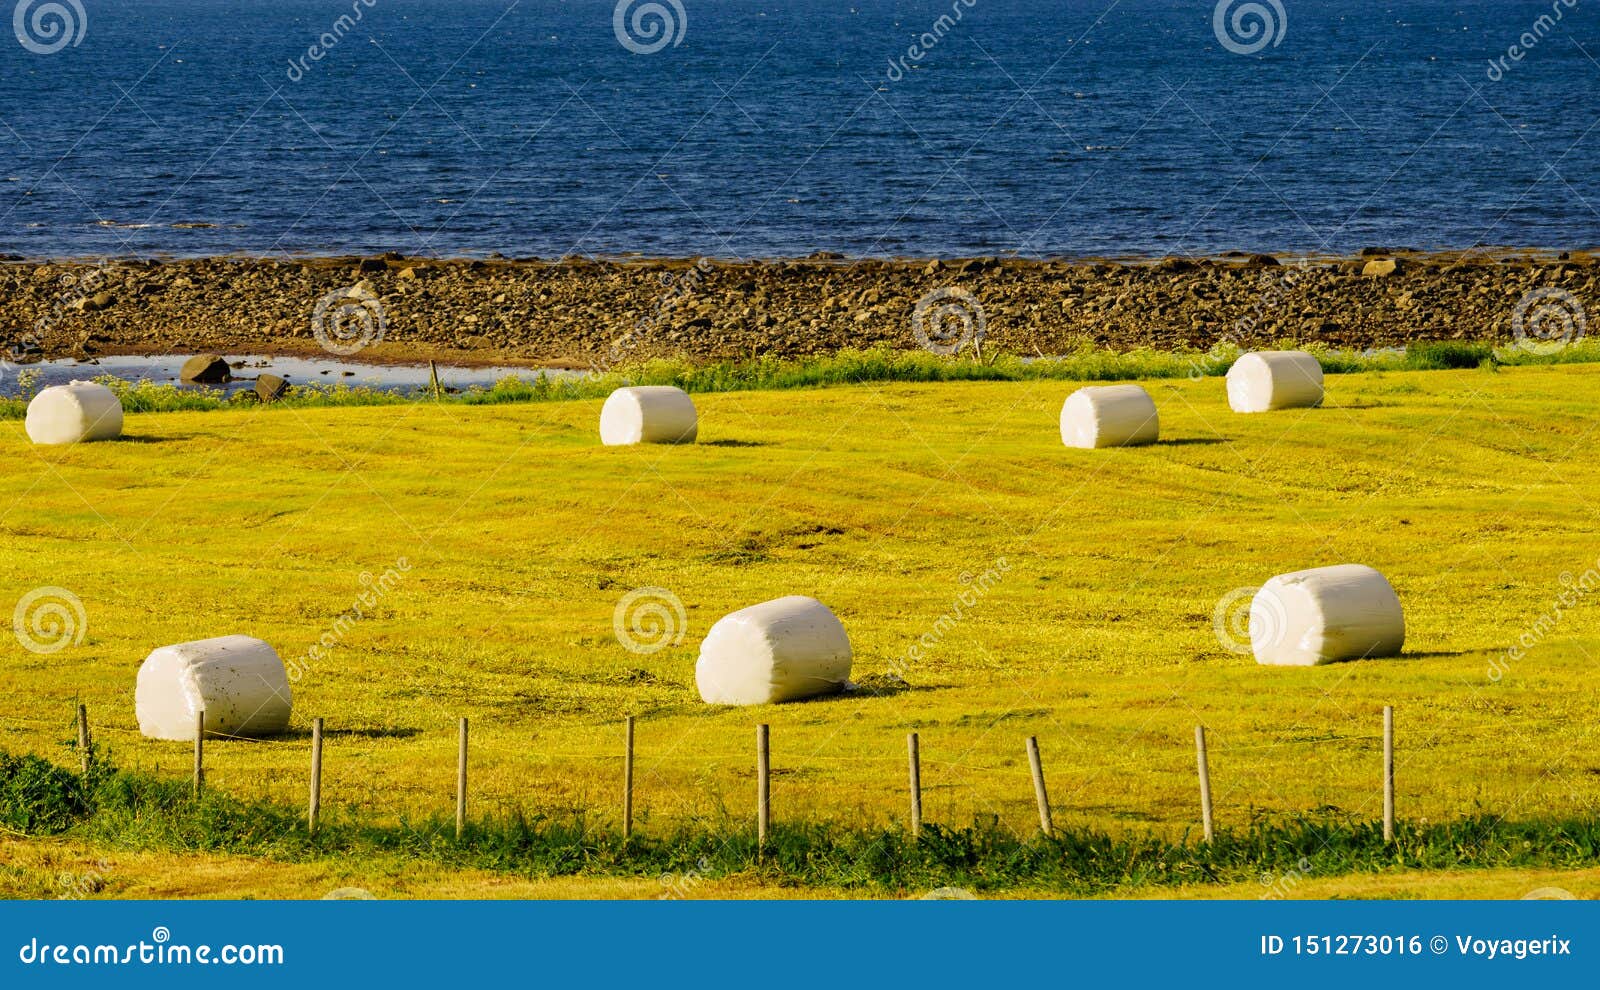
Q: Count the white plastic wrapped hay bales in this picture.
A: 7